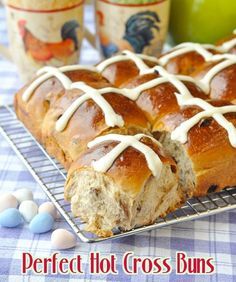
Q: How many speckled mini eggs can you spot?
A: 7